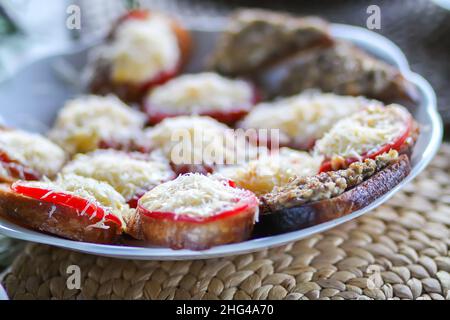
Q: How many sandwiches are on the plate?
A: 14